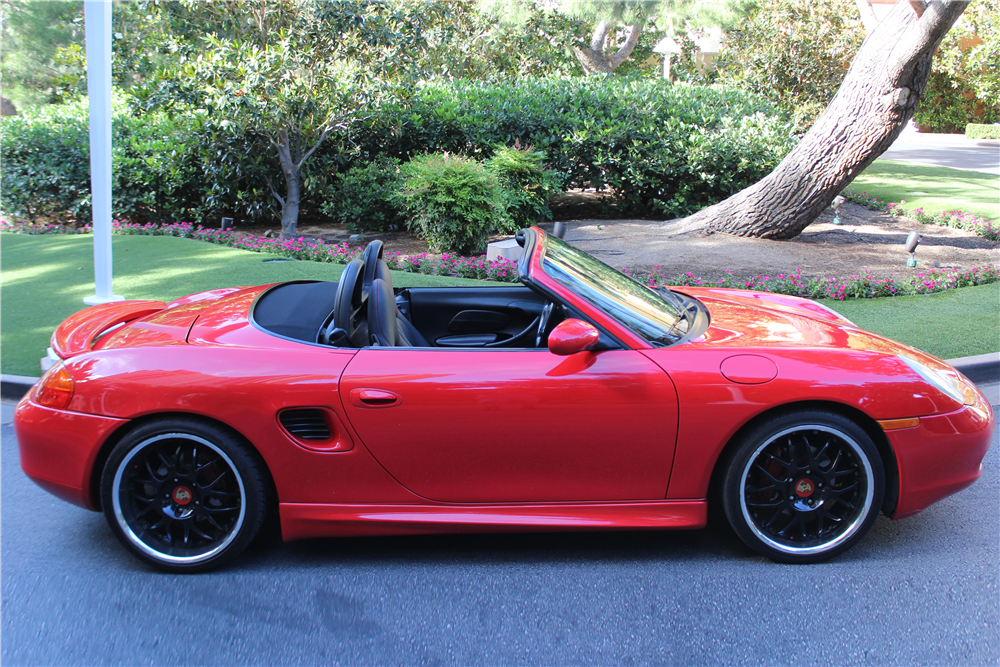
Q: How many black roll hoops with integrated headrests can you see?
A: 2